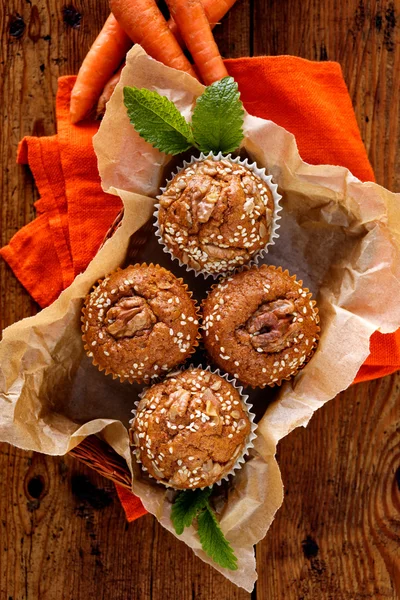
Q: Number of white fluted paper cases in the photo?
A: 2